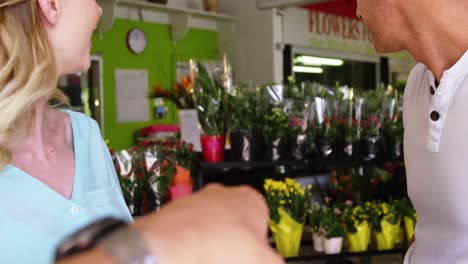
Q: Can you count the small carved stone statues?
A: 0